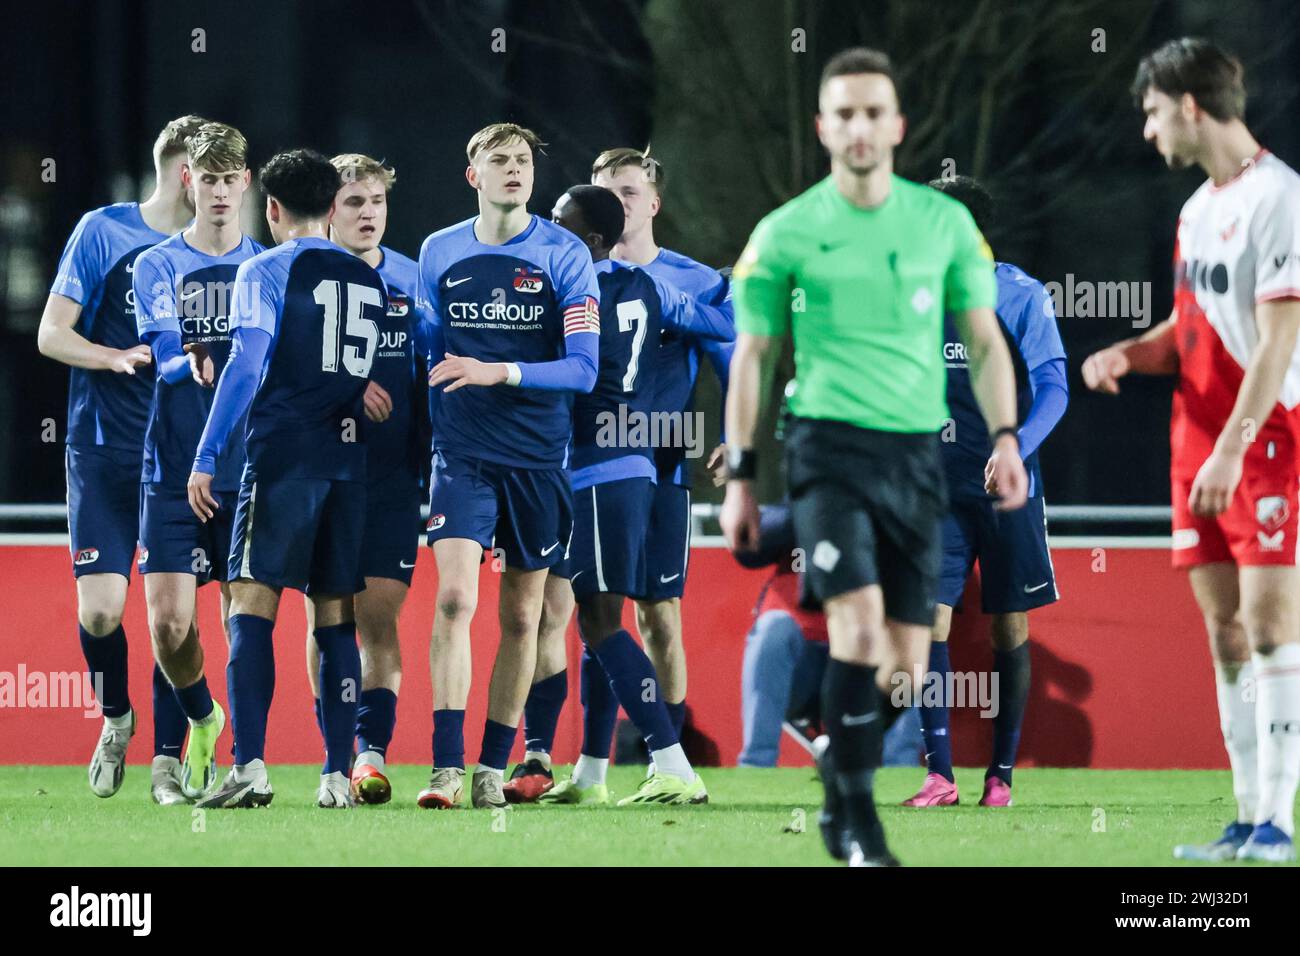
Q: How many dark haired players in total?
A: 4